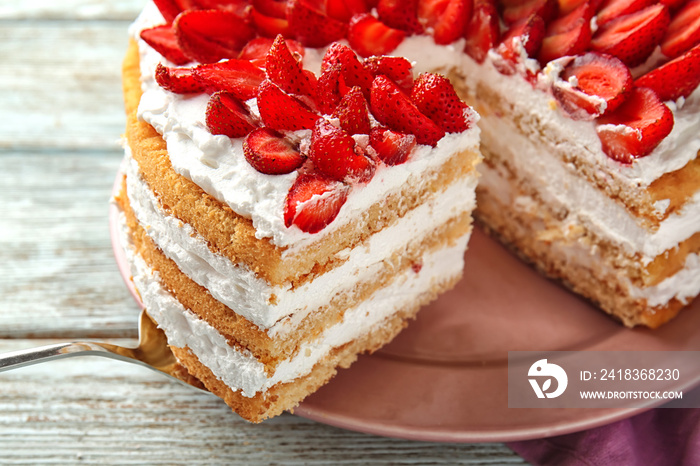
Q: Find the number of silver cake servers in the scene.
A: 1